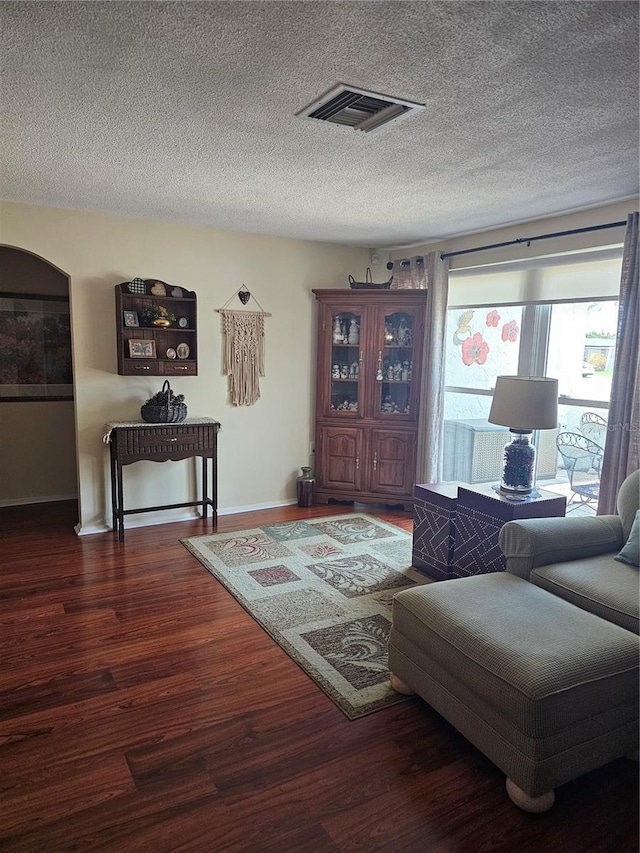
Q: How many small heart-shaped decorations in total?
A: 4